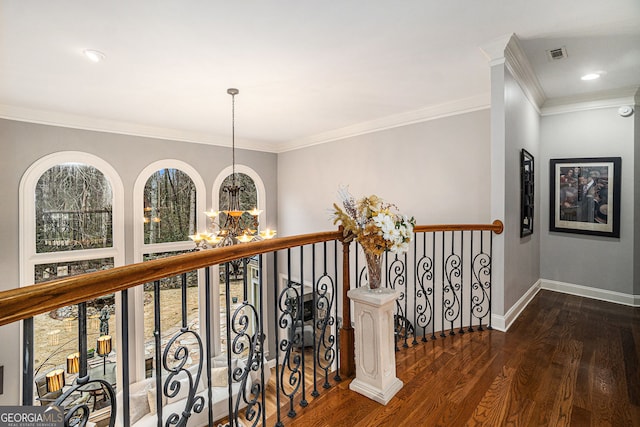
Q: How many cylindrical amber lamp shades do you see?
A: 3